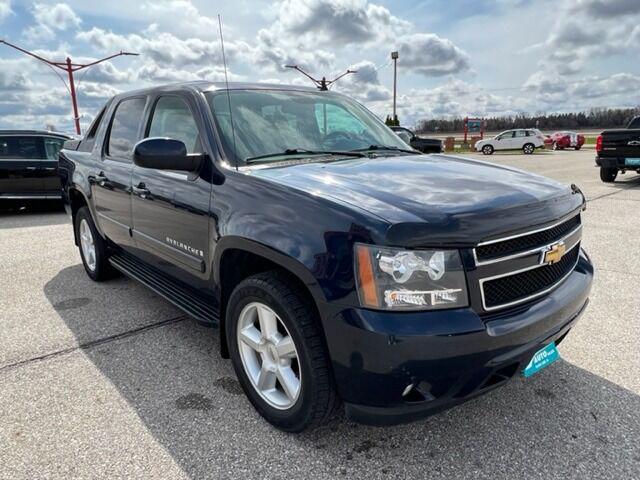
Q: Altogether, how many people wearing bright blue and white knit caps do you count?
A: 0